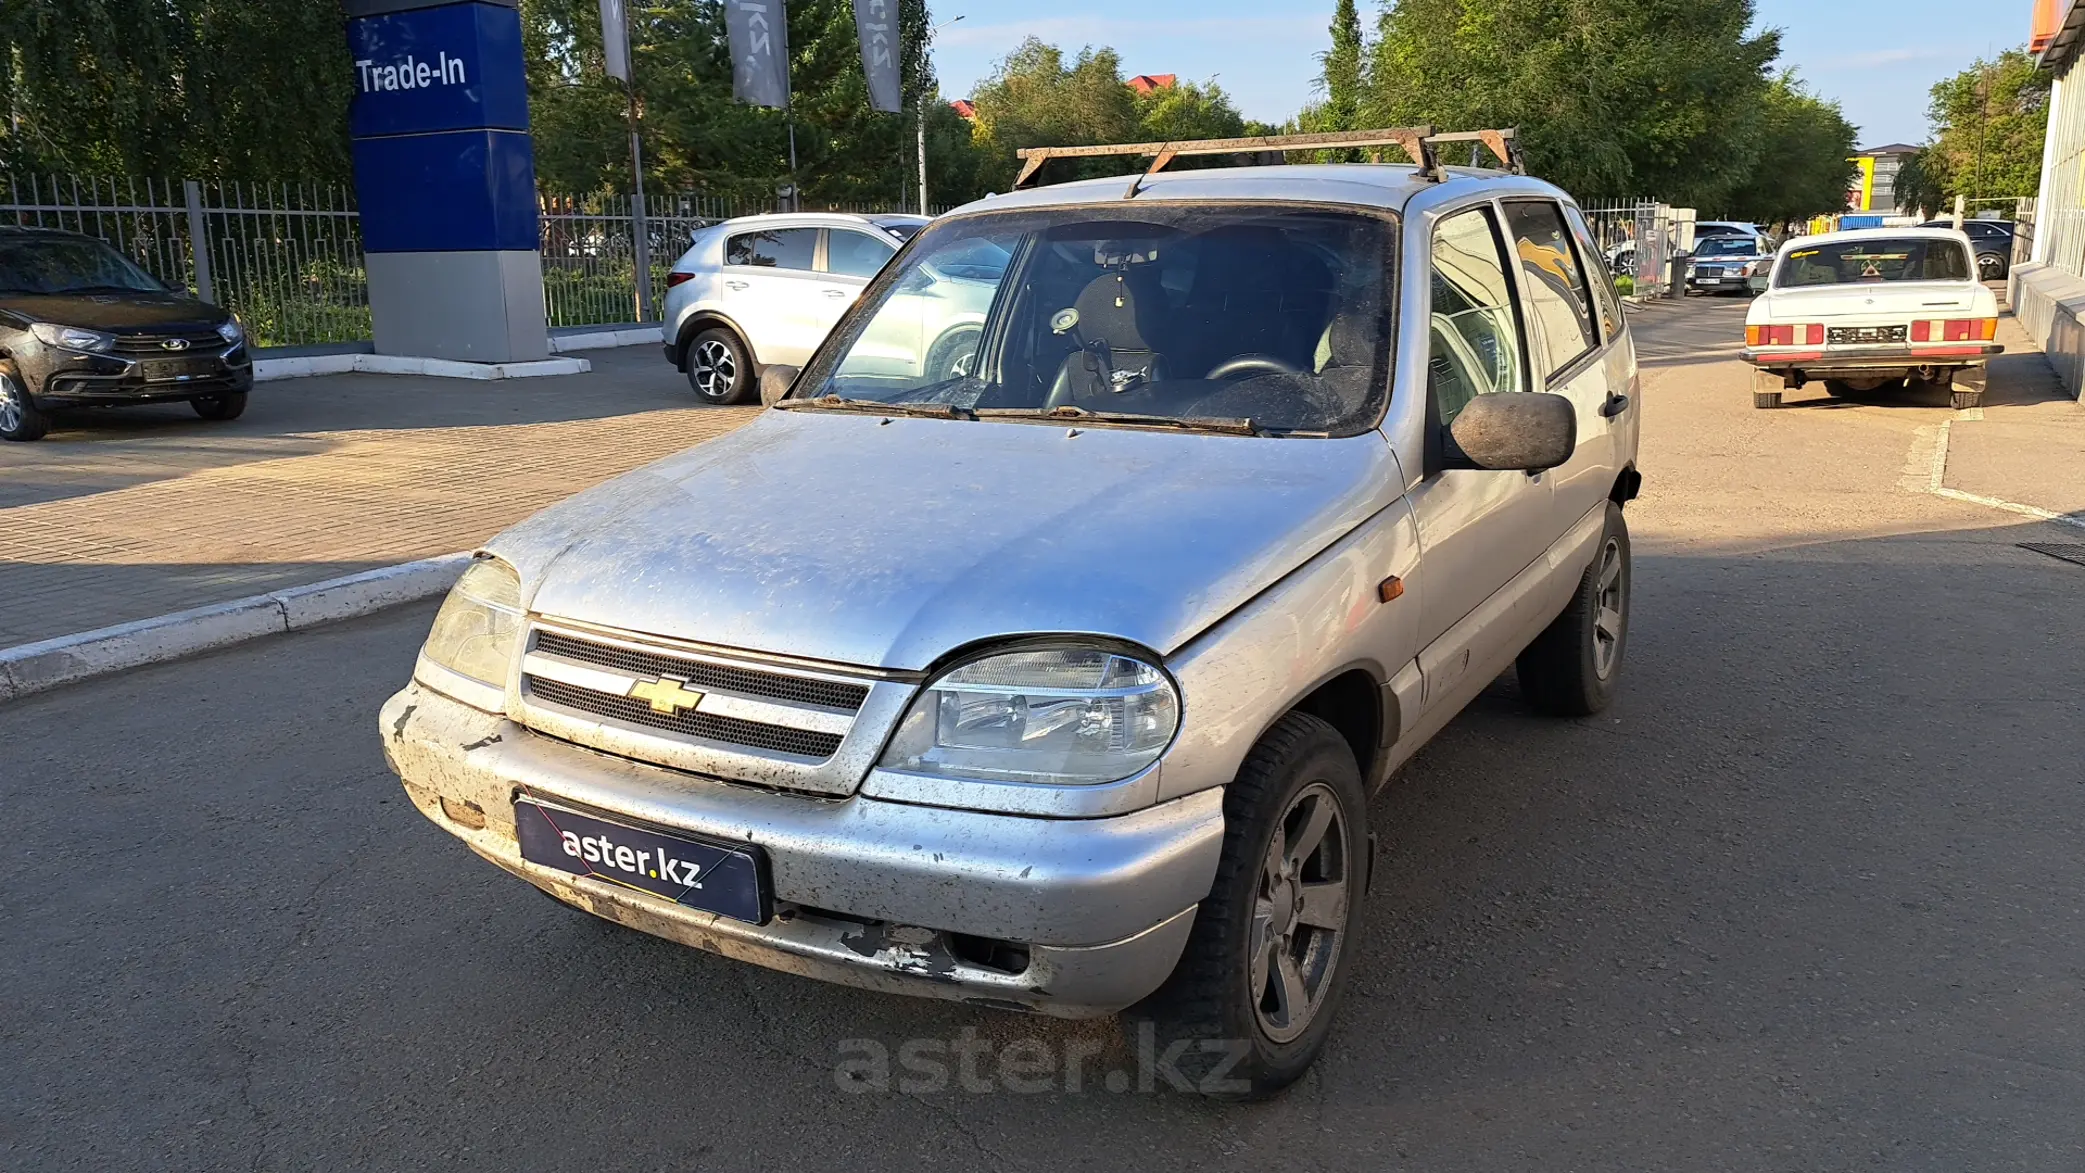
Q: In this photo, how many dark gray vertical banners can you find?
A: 3